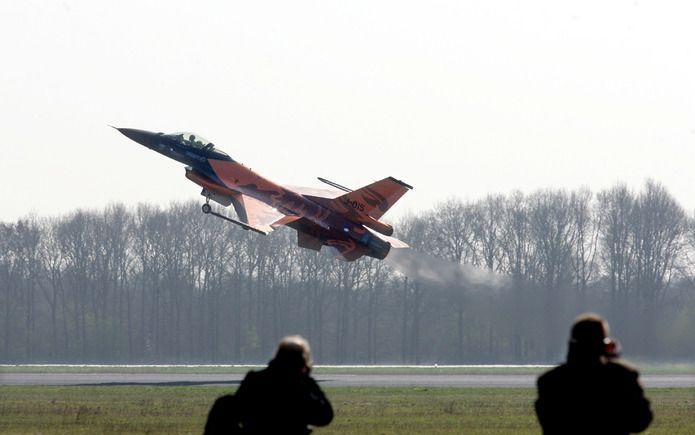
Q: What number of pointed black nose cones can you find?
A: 1